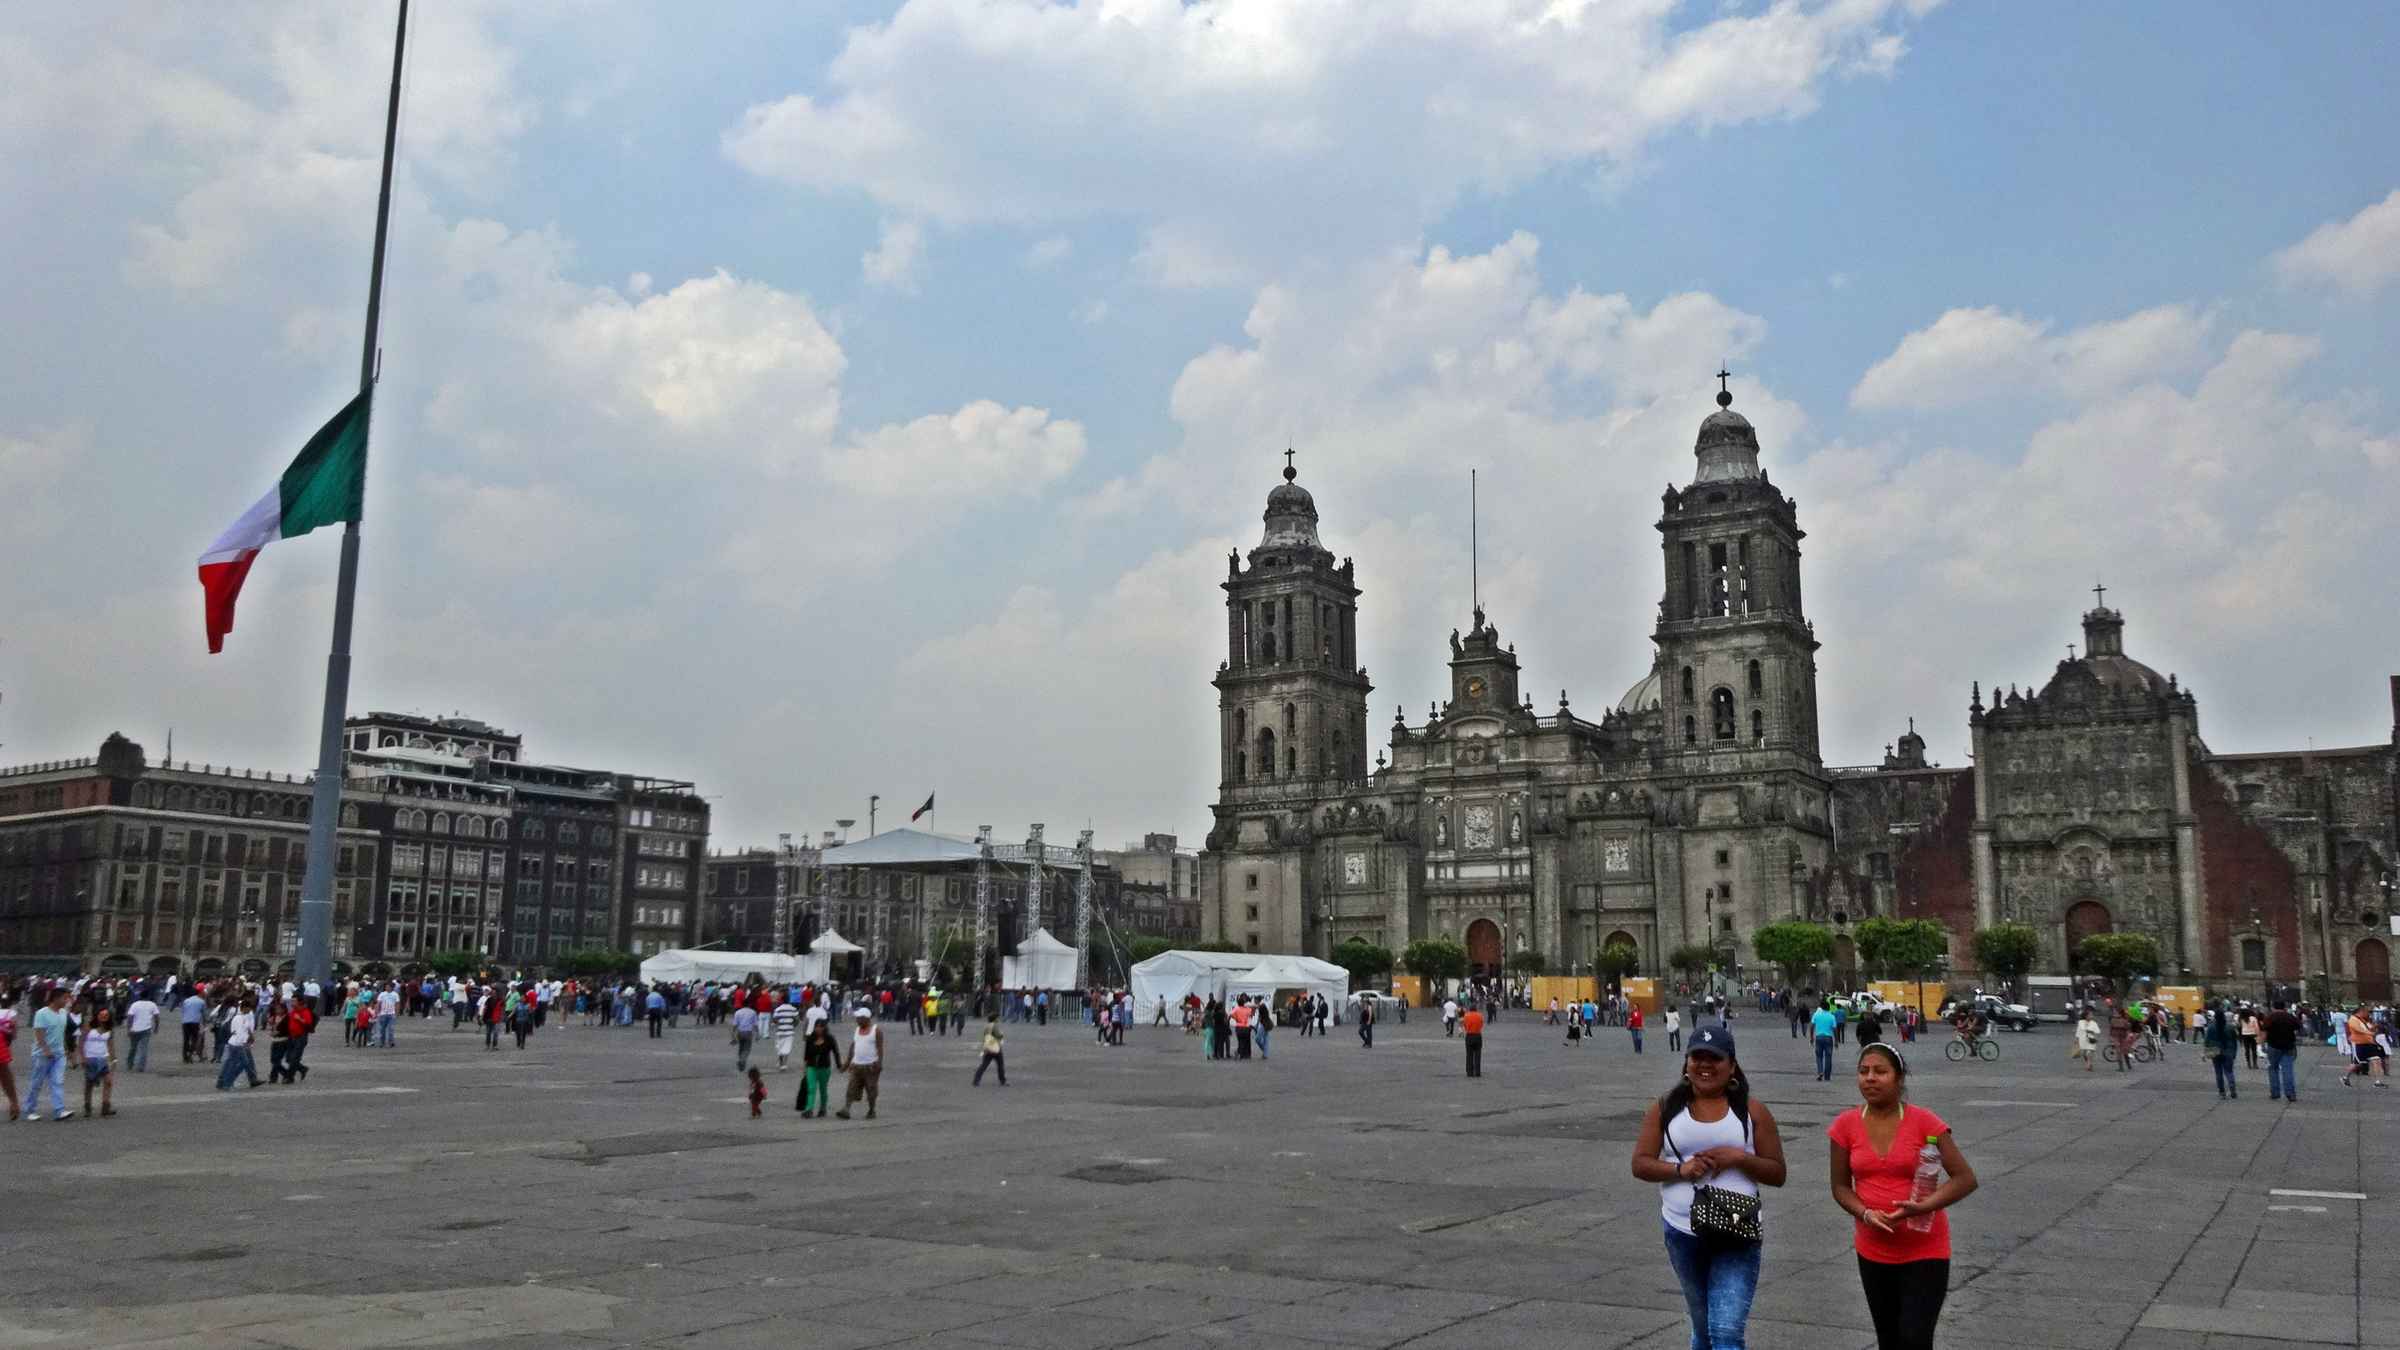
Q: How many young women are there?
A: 2